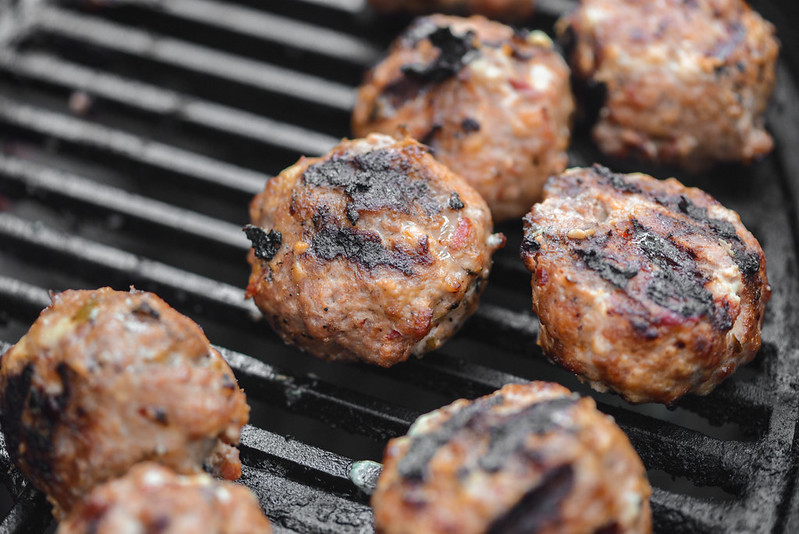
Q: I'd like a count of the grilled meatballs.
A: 8